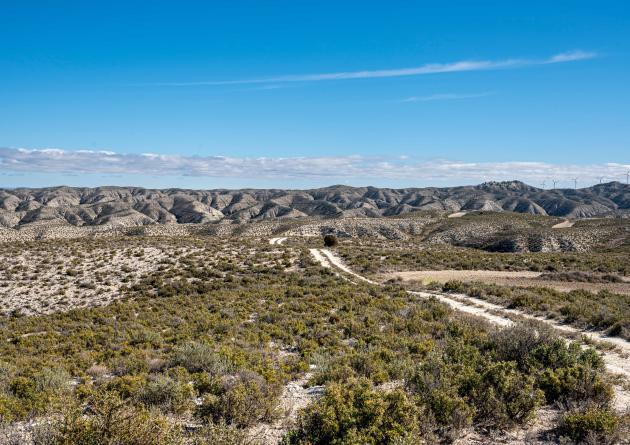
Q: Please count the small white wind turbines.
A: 5